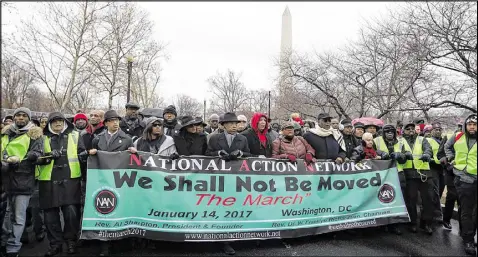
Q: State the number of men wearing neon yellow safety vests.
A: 6